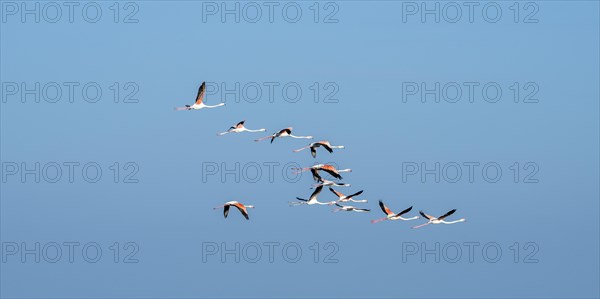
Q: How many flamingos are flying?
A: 12